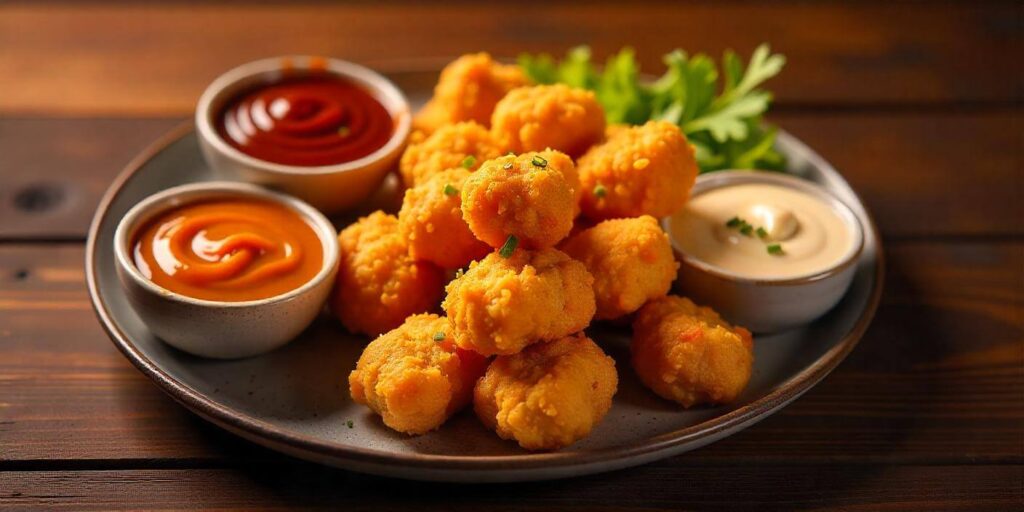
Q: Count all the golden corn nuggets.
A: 12